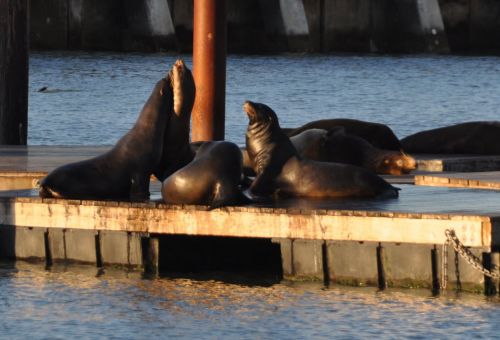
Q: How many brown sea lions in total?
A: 7